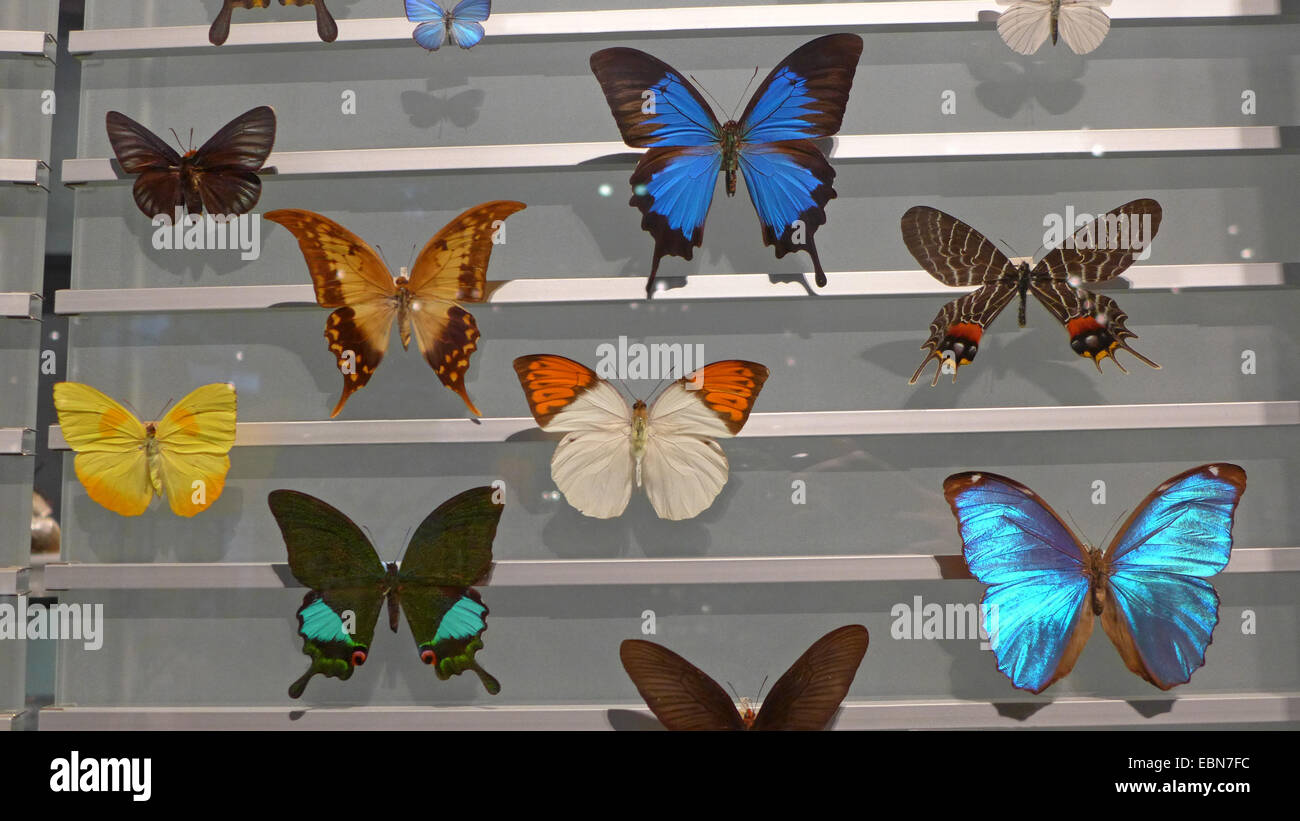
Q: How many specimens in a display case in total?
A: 12